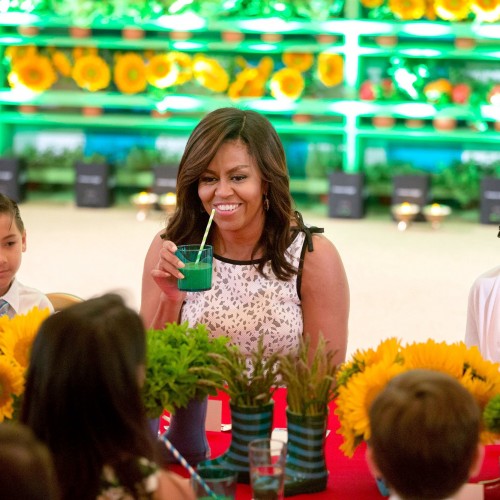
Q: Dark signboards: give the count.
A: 6